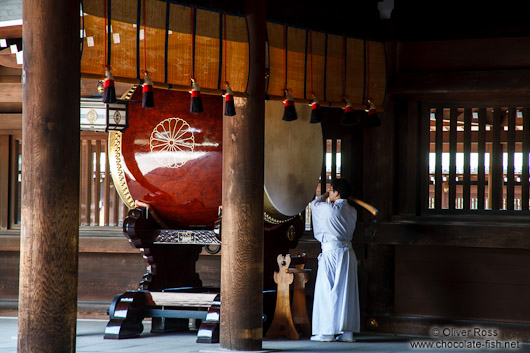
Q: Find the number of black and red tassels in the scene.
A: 8